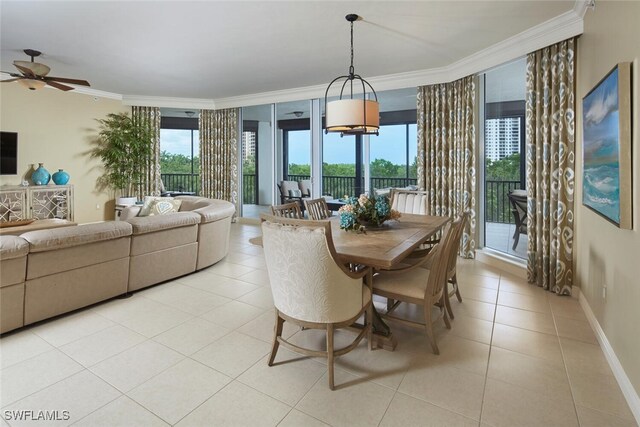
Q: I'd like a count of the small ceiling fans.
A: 1